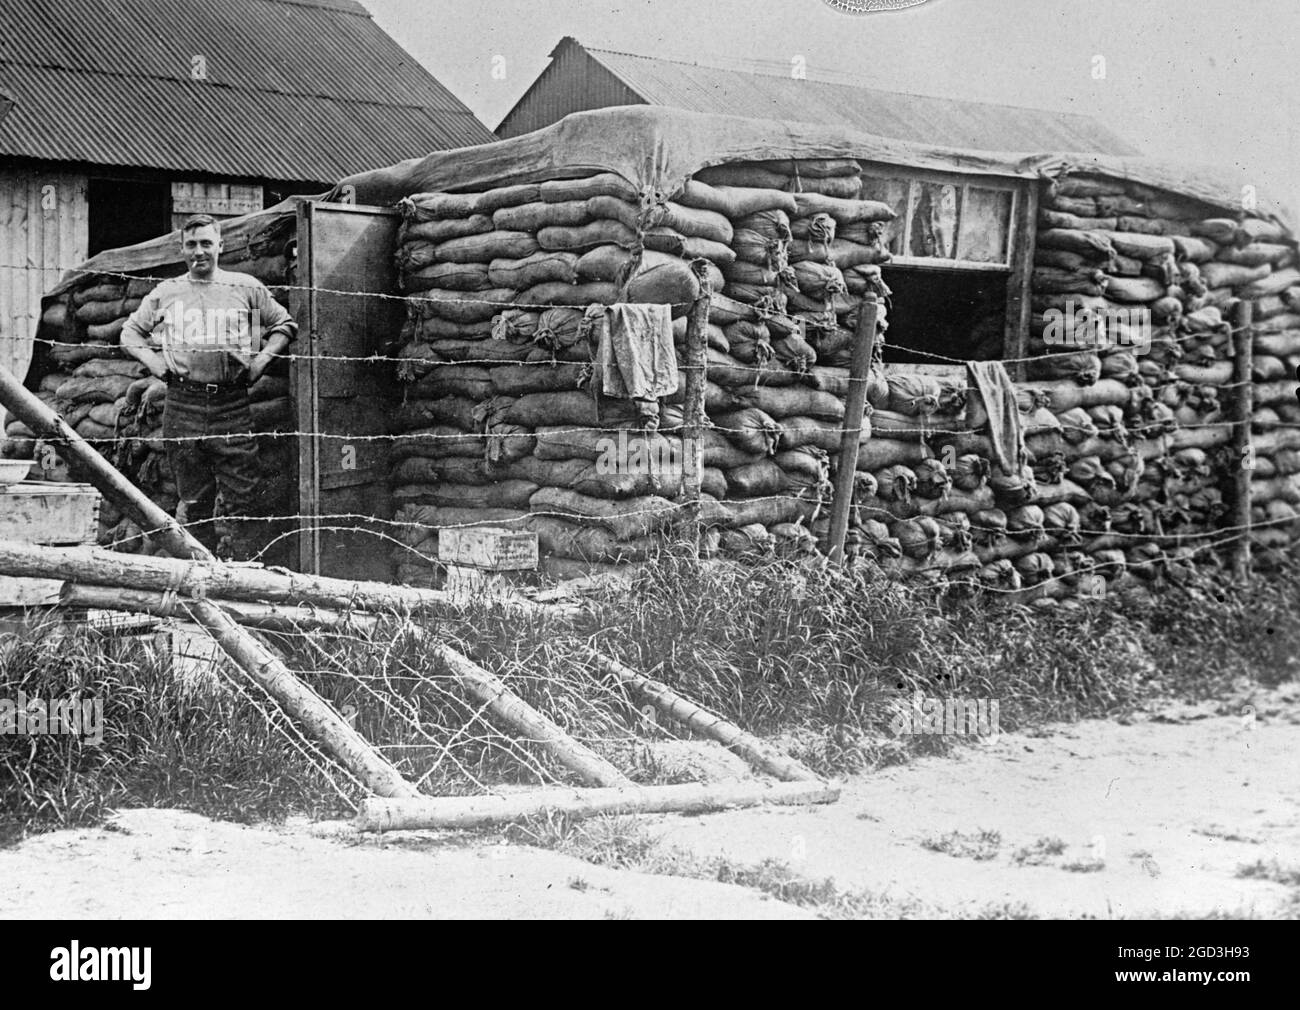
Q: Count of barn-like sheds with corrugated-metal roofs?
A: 2